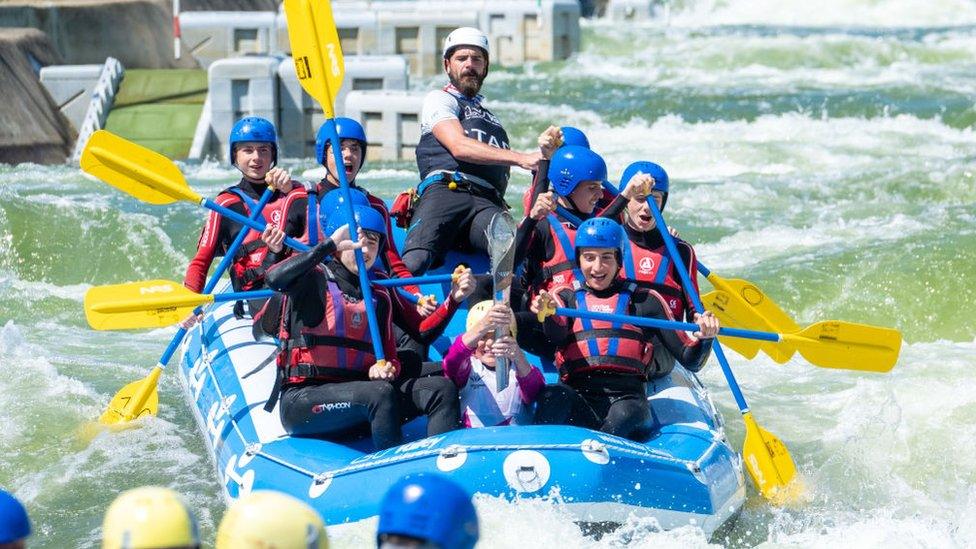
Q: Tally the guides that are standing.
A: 1